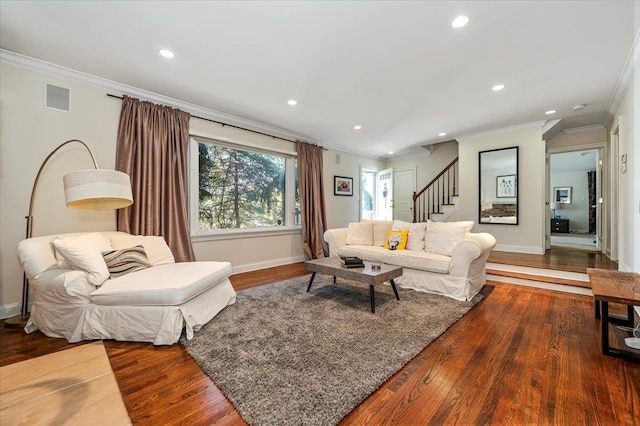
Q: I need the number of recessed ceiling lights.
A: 8